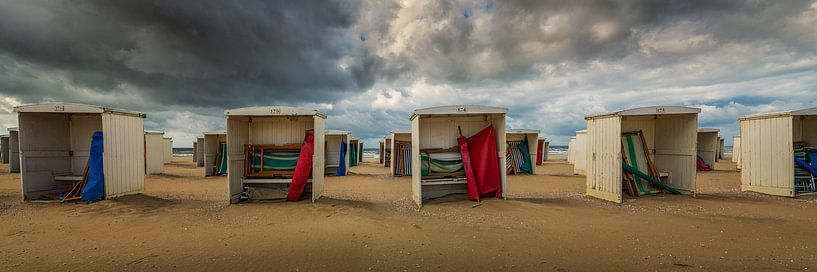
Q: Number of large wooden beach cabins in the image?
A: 5